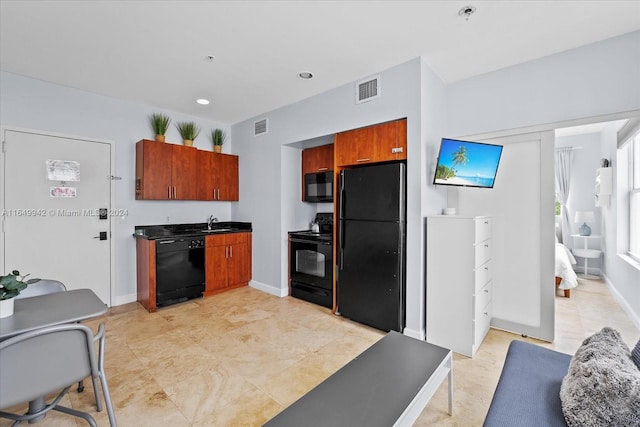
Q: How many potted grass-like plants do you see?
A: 3